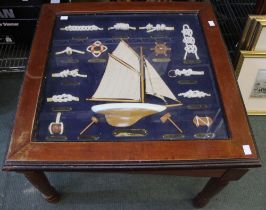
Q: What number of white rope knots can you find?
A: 9